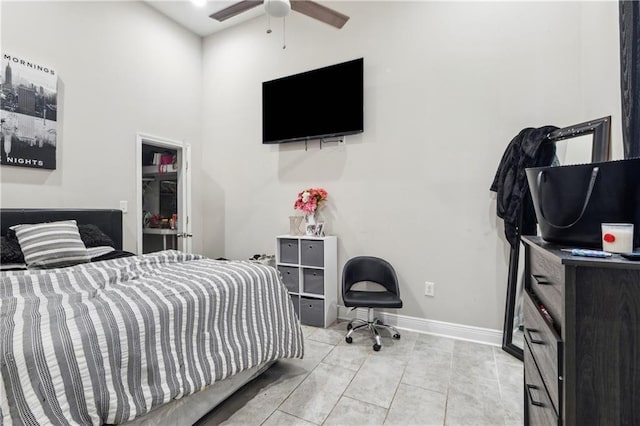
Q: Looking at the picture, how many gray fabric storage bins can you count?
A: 6